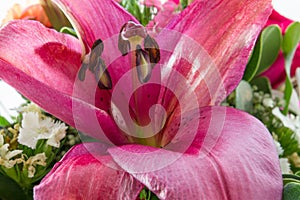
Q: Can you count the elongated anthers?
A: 6